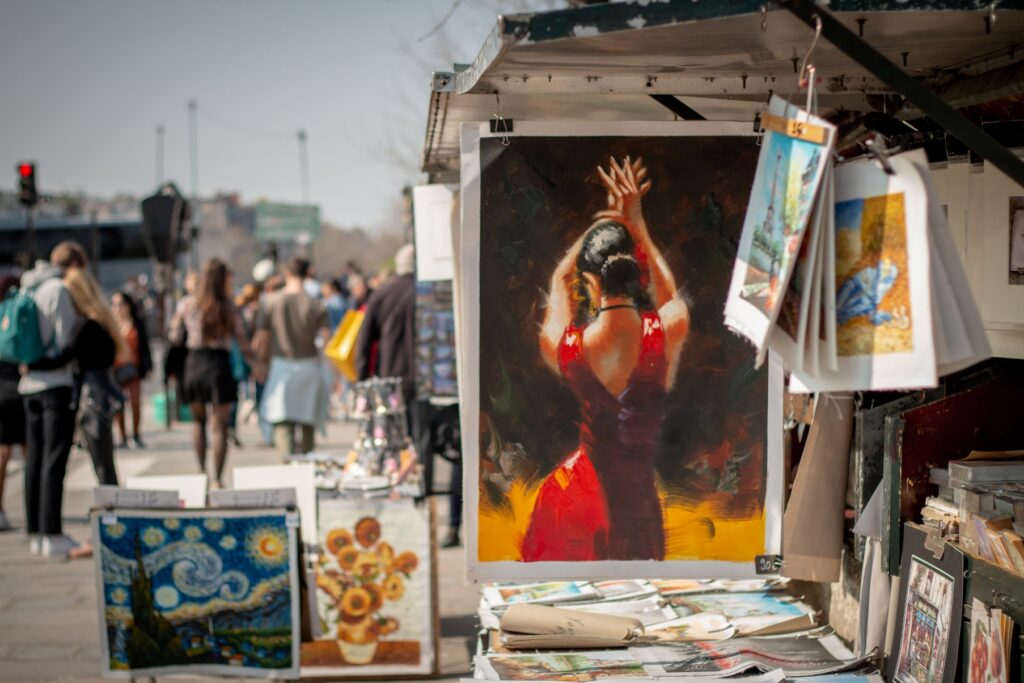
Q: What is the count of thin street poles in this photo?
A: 3